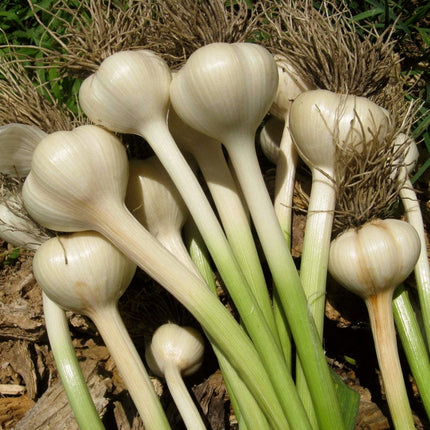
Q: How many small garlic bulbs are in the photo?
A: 1